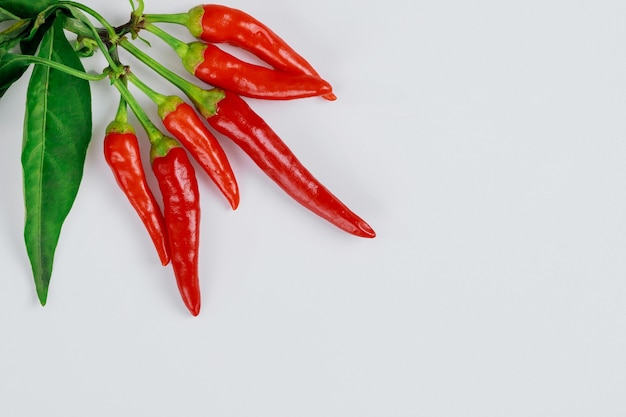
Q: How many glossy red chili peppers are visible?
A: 6